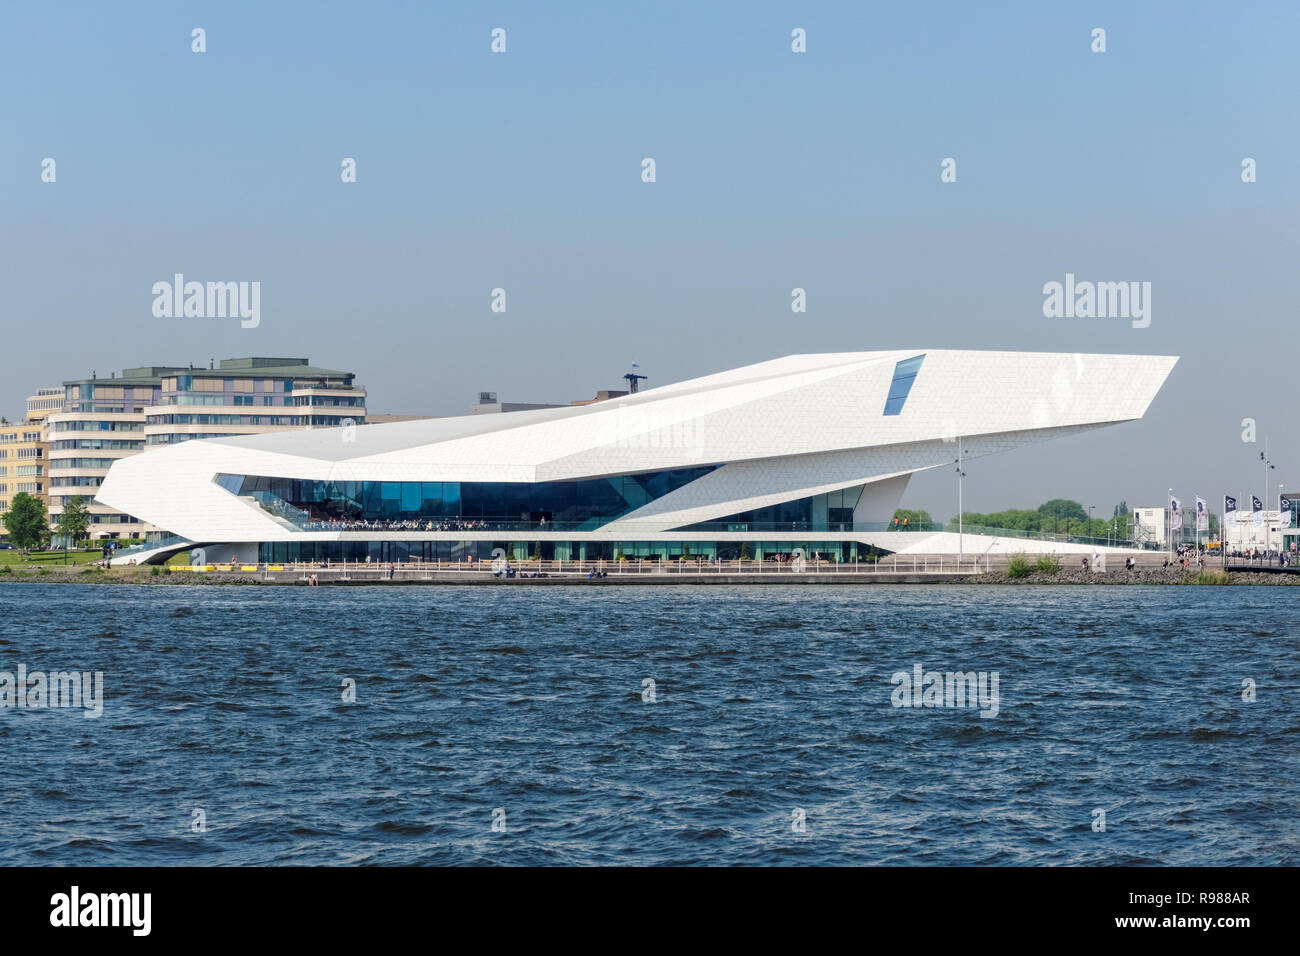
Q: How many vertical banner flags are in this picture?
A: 5